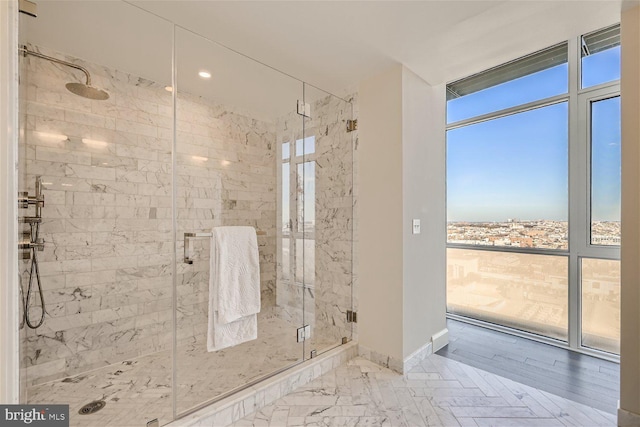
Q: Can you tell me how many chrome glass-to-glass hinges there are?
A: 2